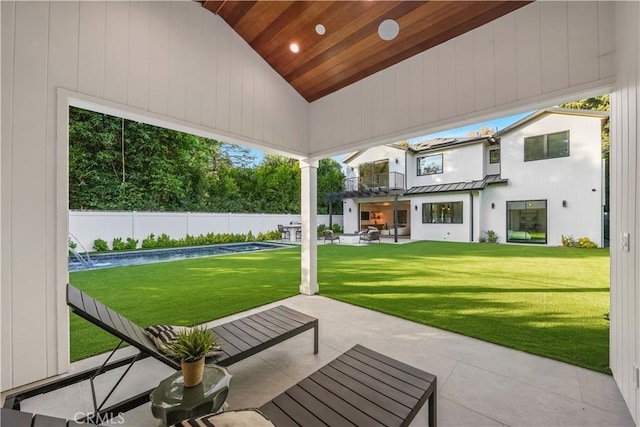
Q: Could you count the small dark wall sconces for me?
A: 6